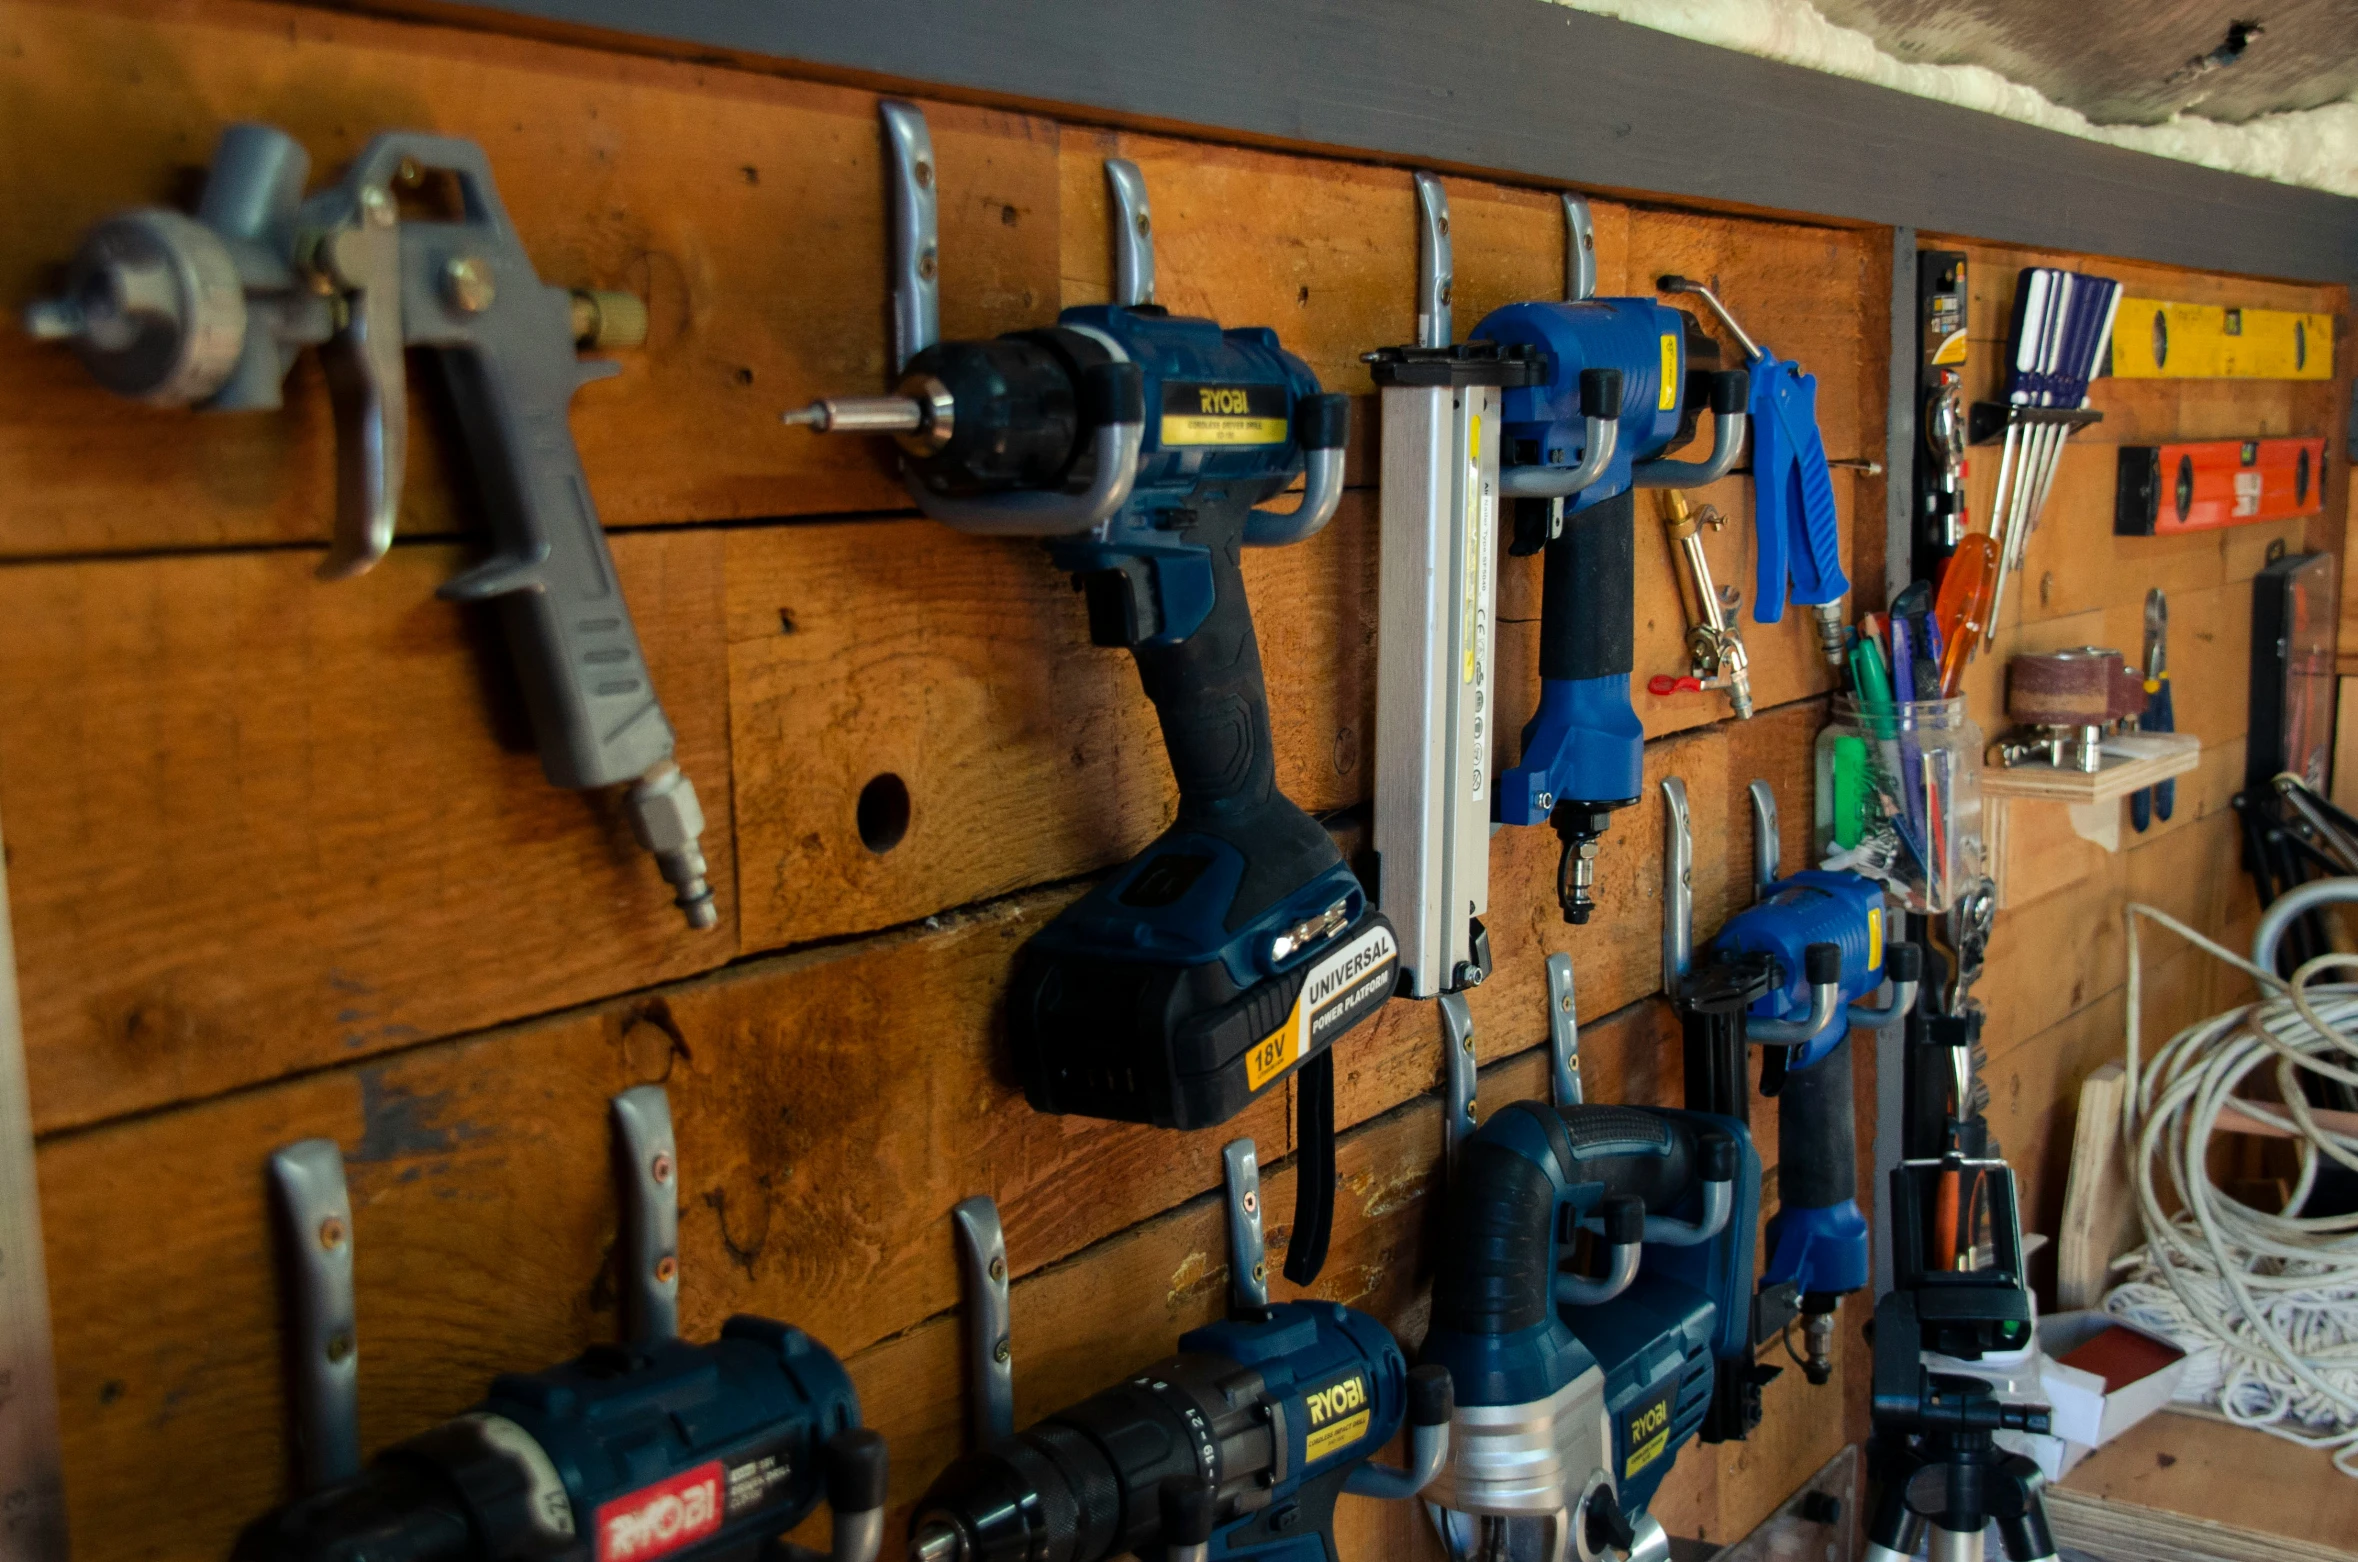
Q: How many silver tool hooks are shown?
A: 12